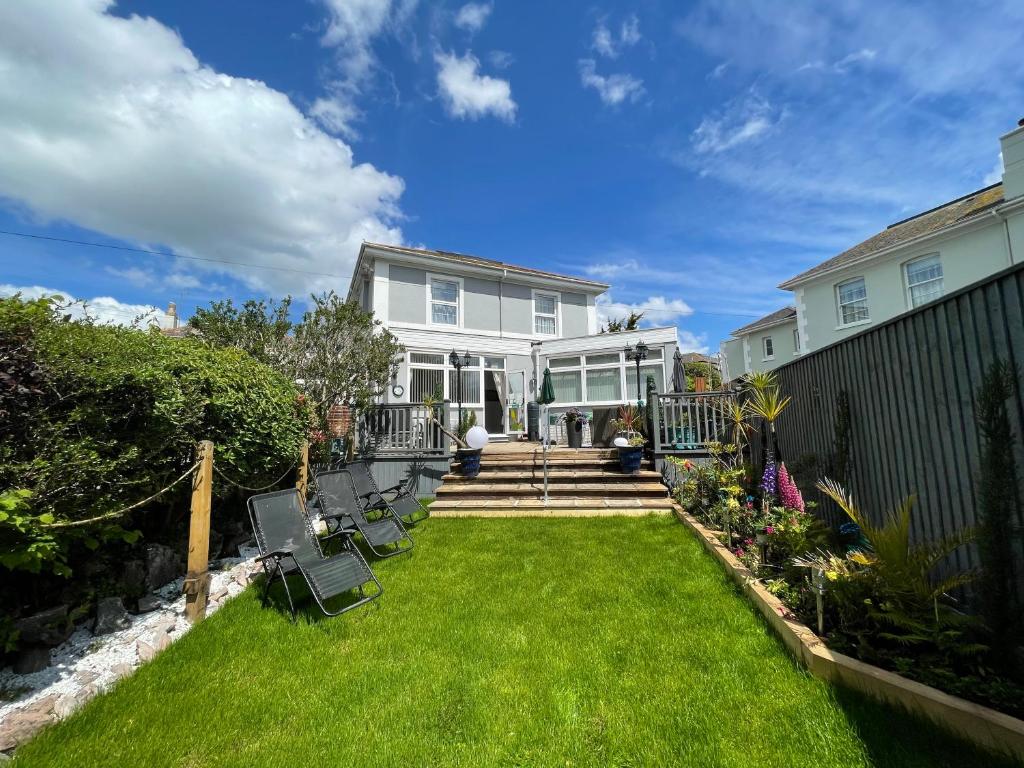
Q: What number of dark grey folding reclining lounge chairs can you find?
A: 3